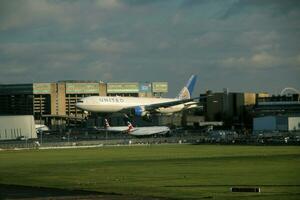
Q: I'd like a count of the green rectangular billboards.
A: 4